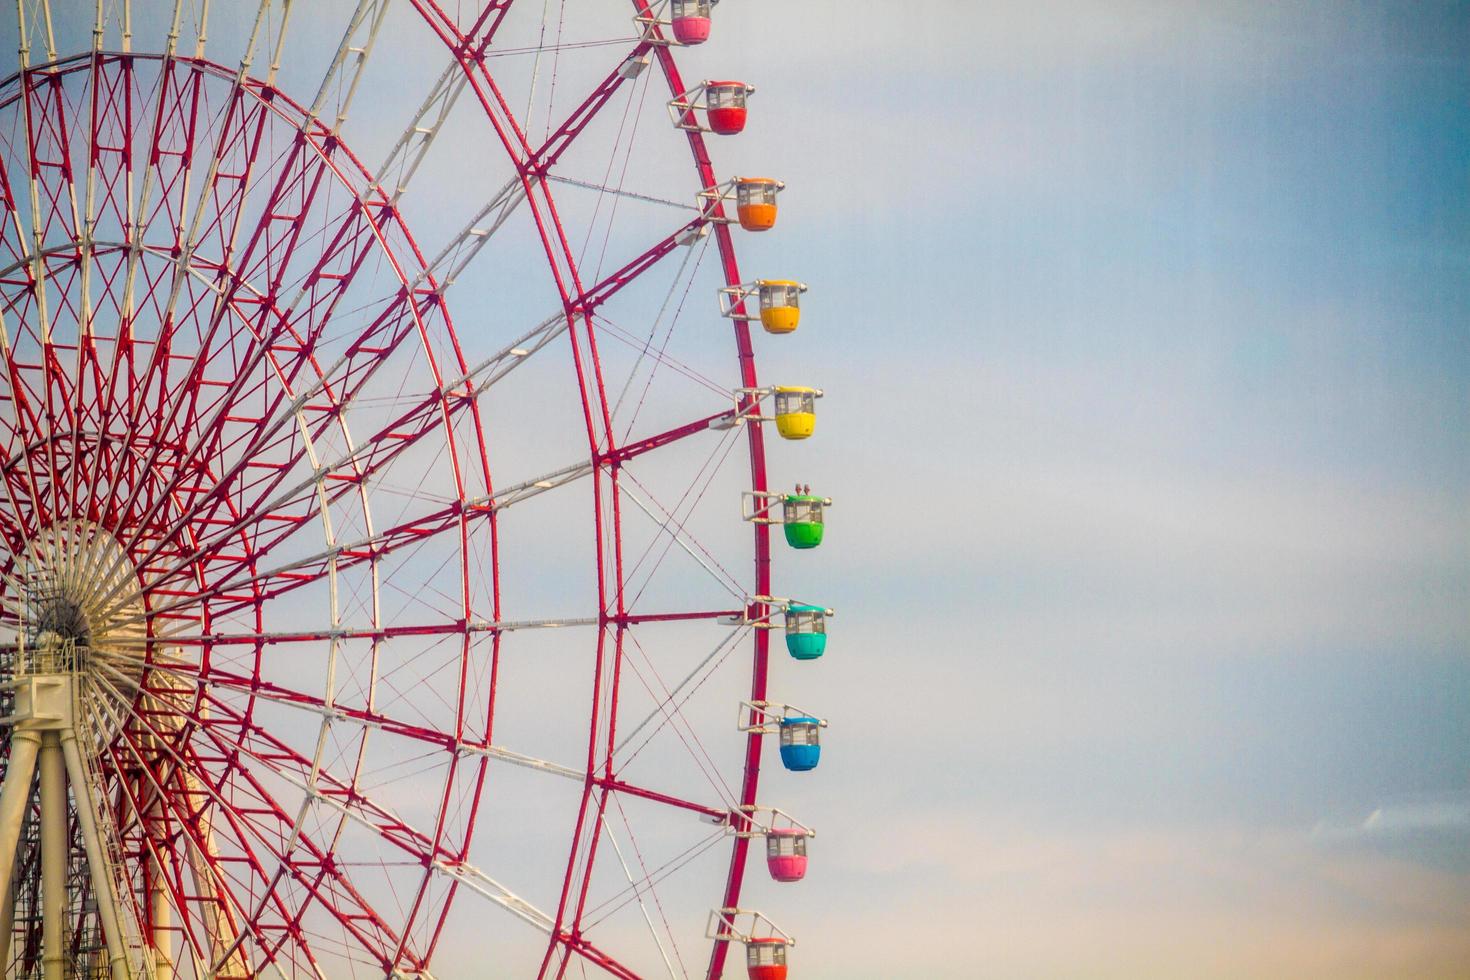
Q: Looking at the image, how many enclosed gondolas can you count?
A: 10